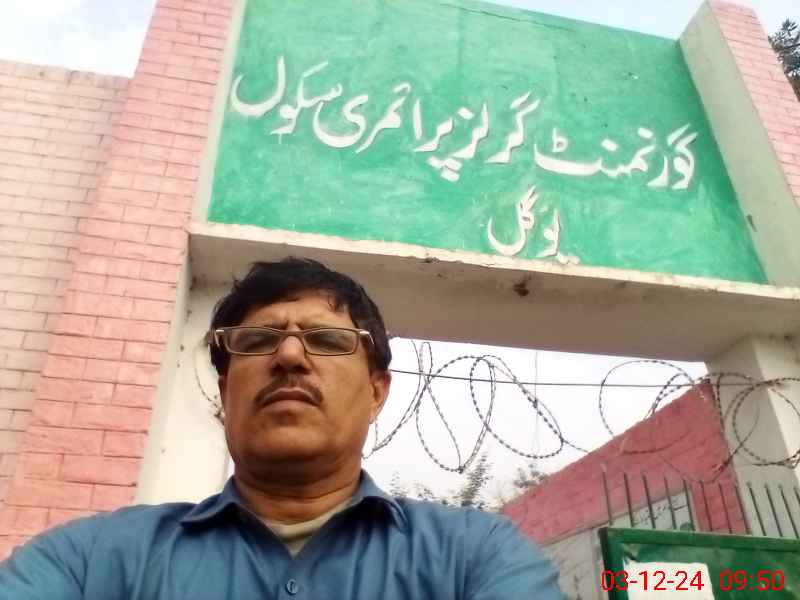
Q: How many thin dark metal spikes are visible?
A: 12